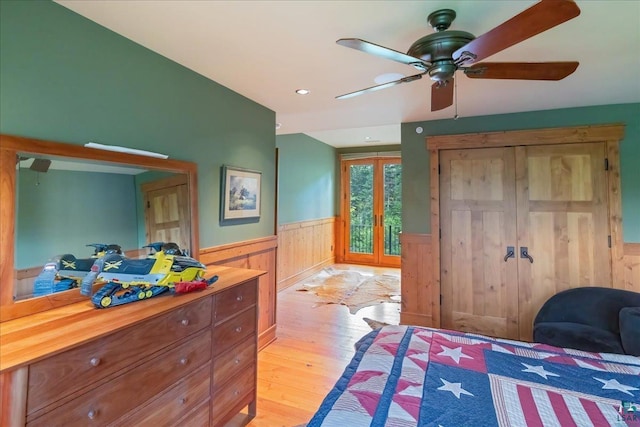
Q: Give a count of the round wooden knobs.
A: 9